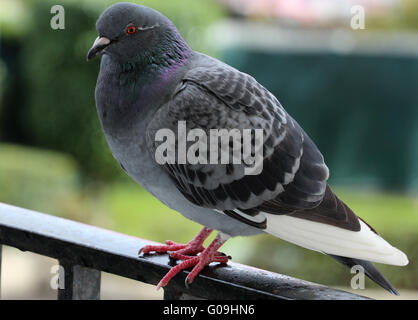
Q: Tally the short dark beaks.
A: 1